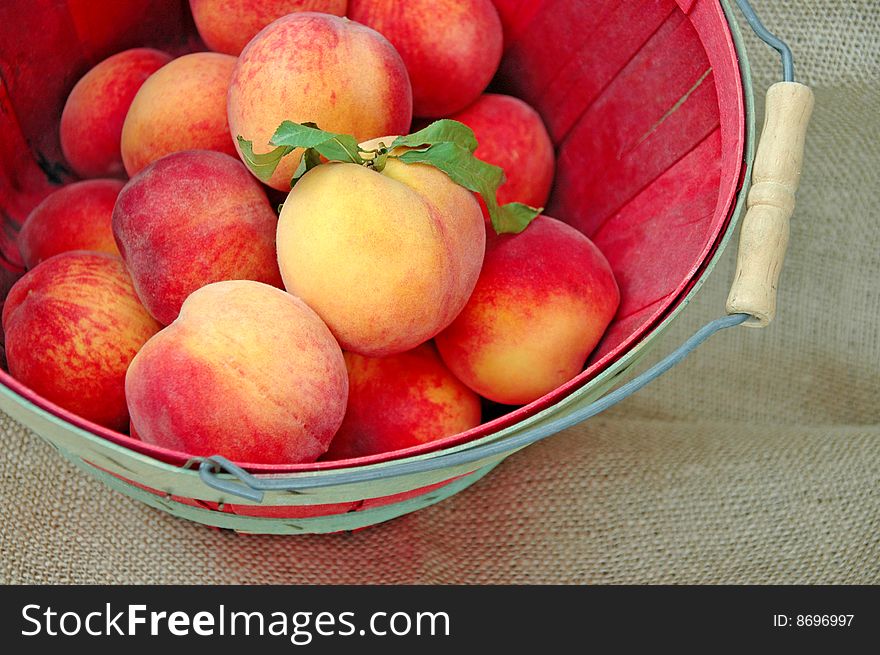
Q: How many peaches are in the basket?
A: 13